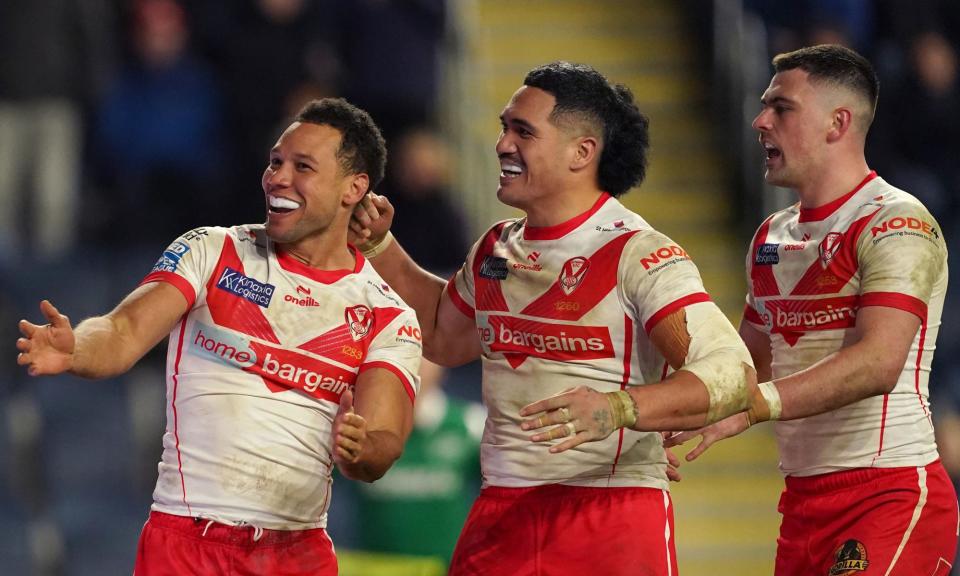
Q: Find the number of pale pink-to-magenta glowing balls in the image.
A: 0